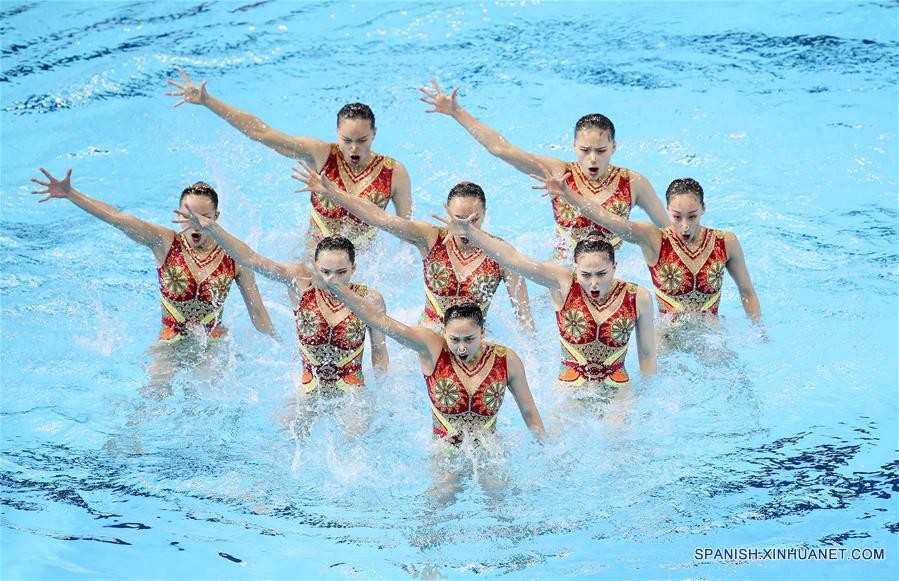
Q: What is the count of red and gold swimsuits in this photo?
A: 8